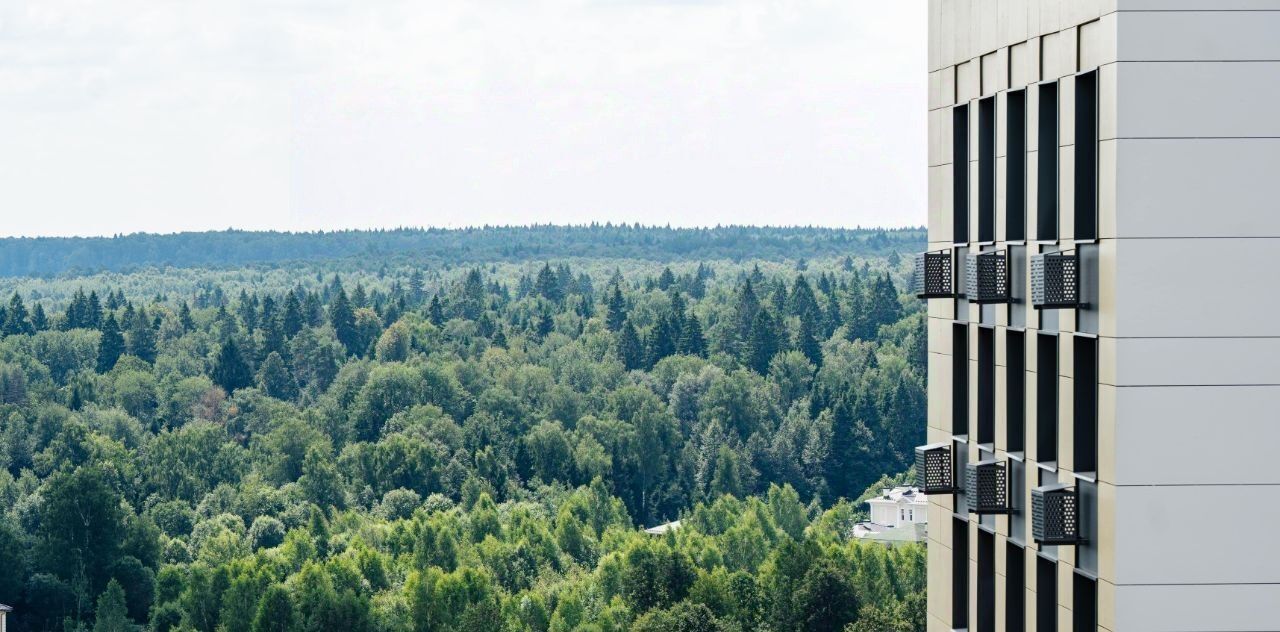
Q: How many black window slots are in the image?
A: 15